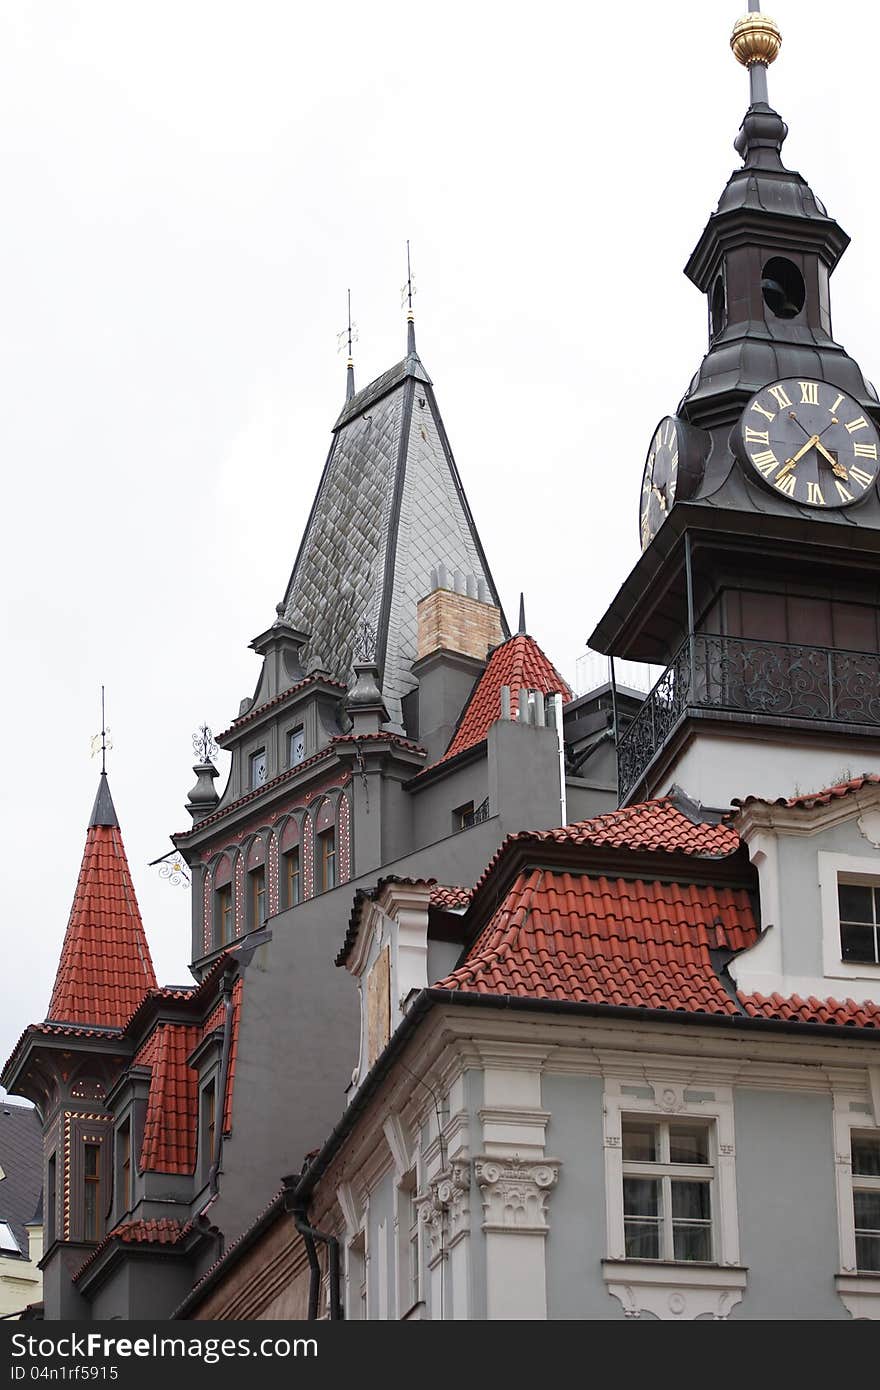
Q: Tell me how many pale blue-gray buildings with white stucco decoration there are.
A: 1